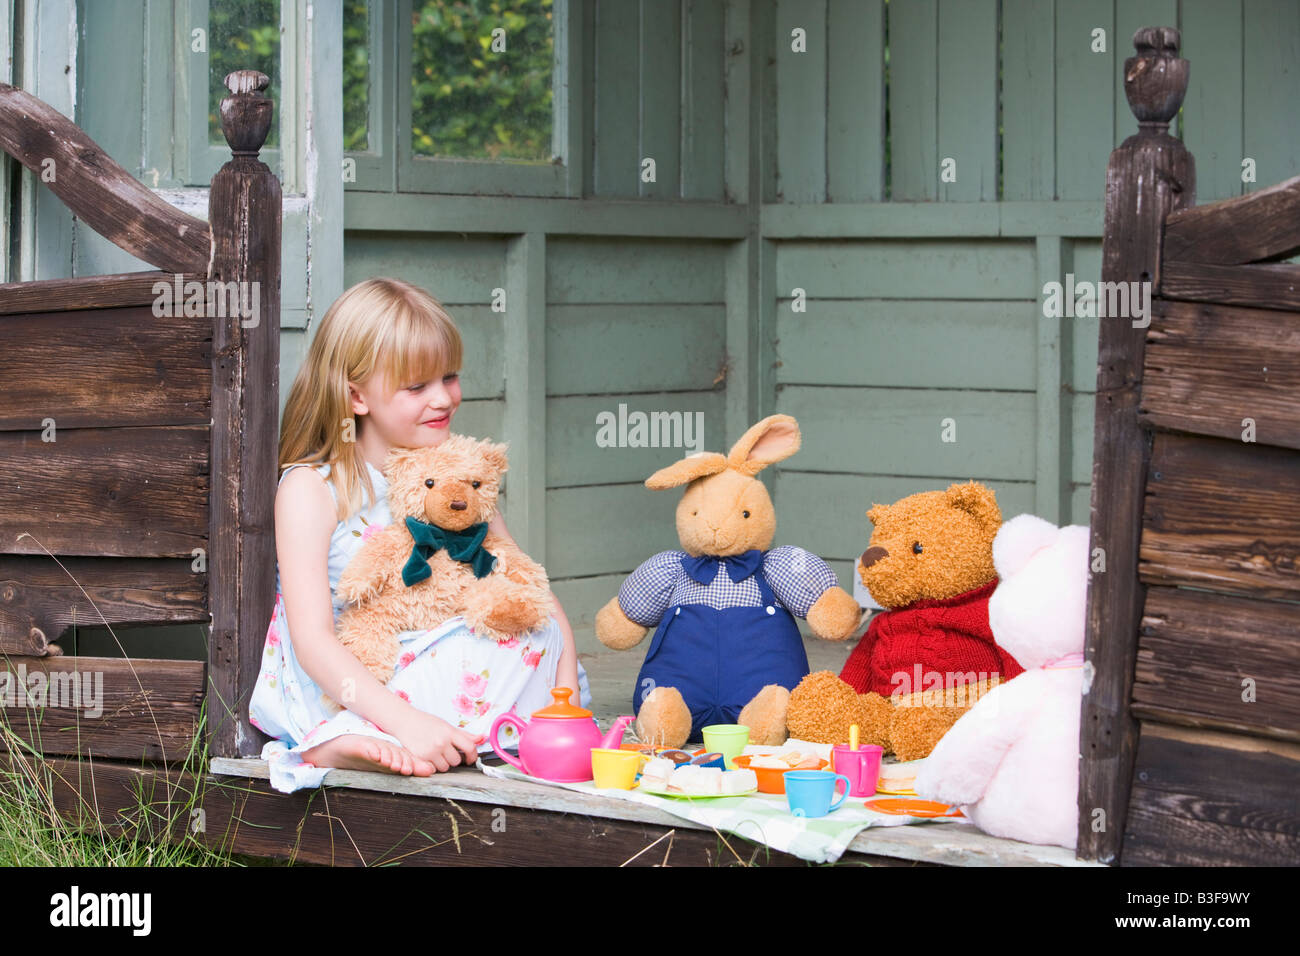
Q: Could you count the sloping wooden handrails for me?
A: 2